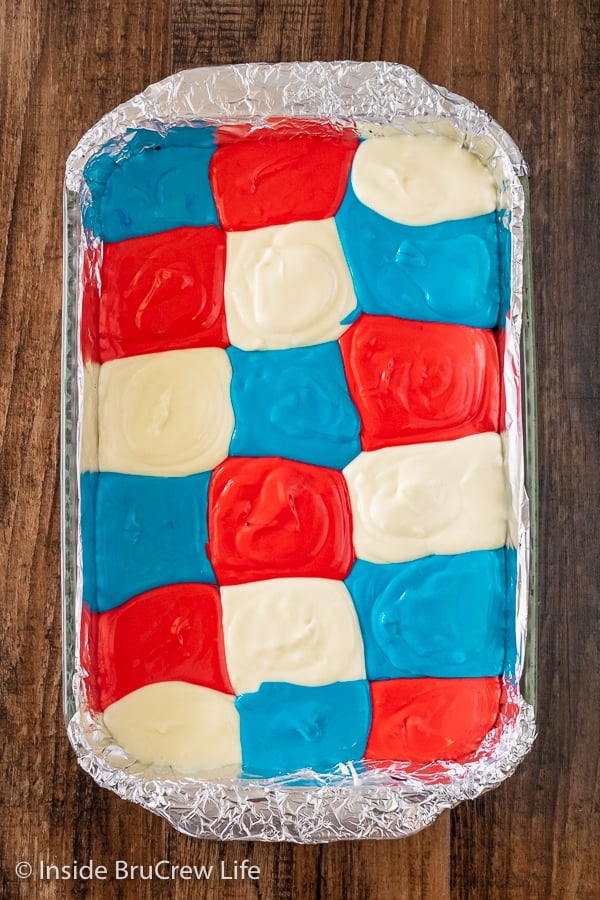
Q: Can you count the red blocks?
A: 6